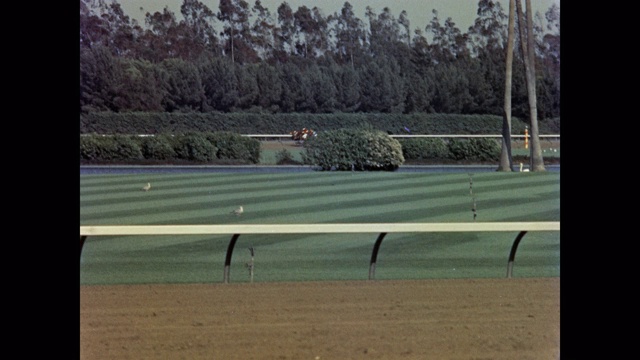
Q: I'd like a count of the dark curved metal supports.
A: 4